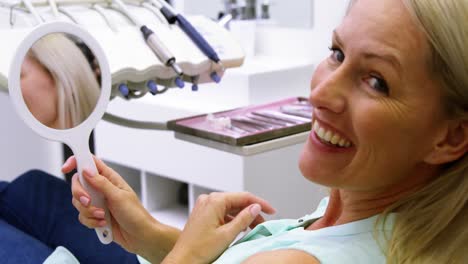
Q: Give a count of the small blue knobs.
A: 5